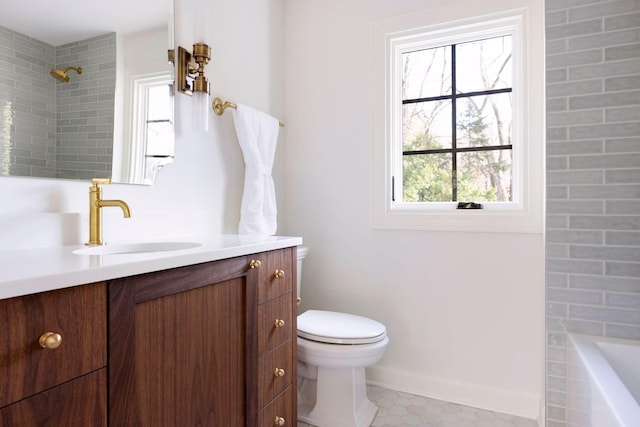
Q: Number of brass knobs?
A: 6